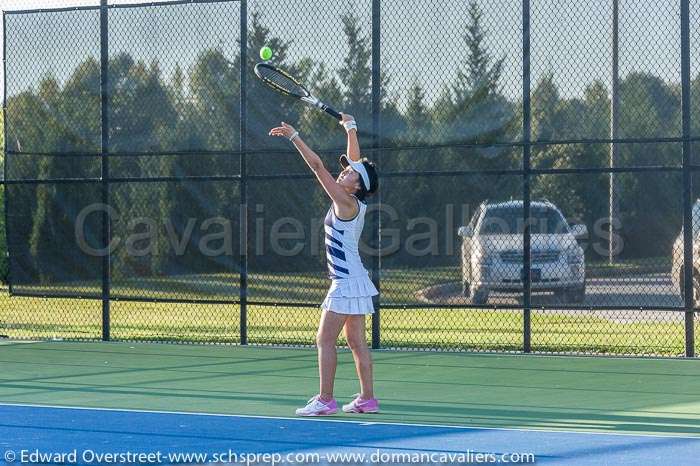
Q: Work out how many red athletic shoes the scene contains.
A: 0